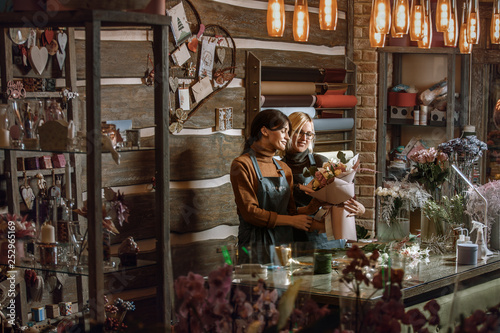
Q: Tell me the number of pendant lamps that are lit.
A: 14